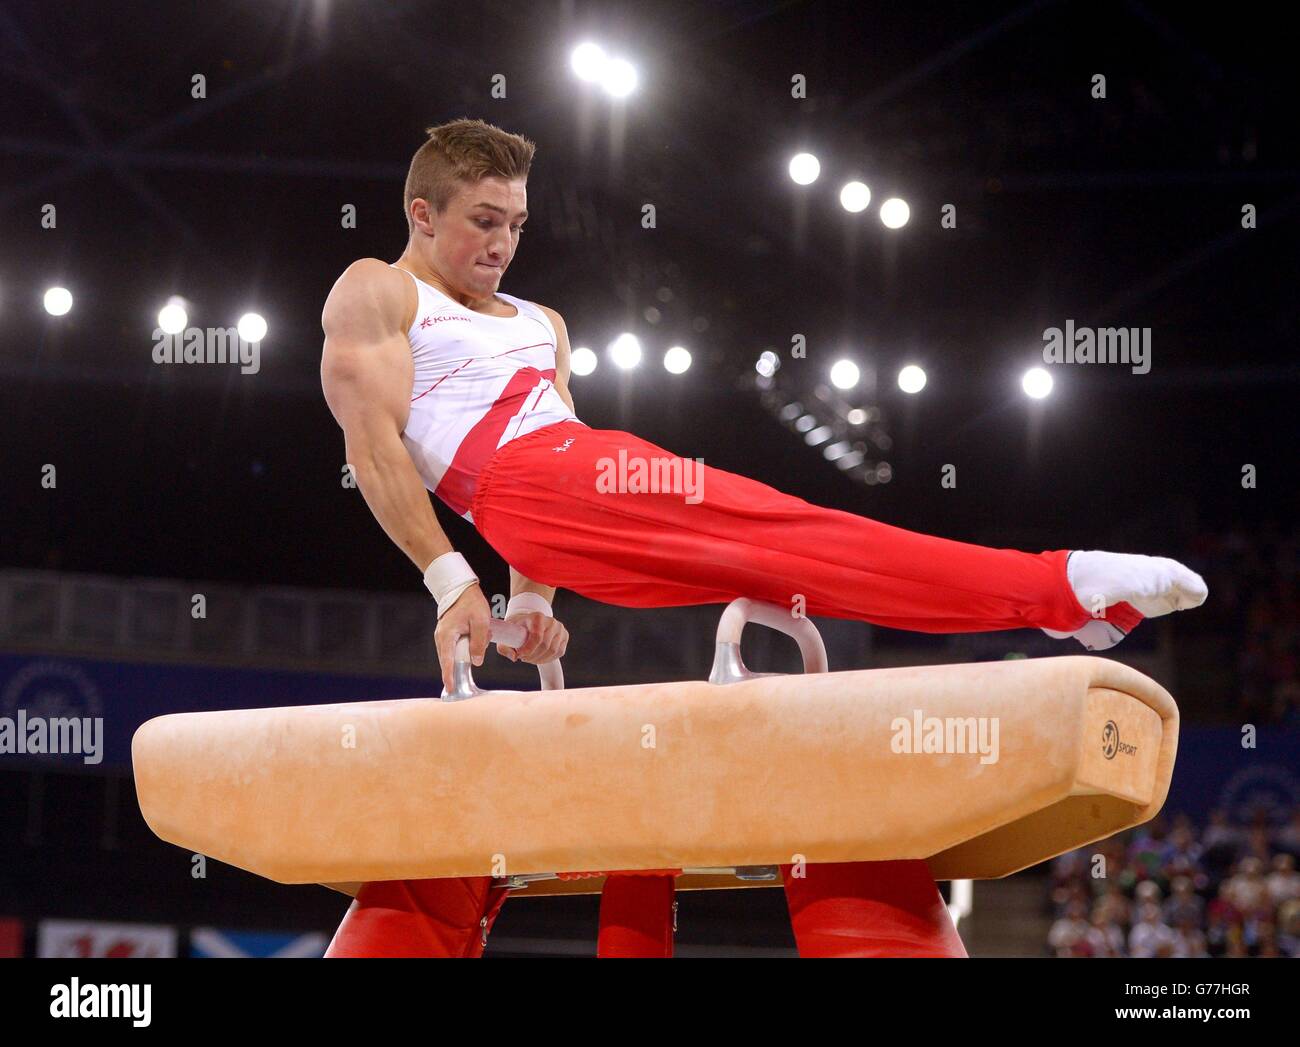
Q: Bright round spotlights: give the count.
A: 14